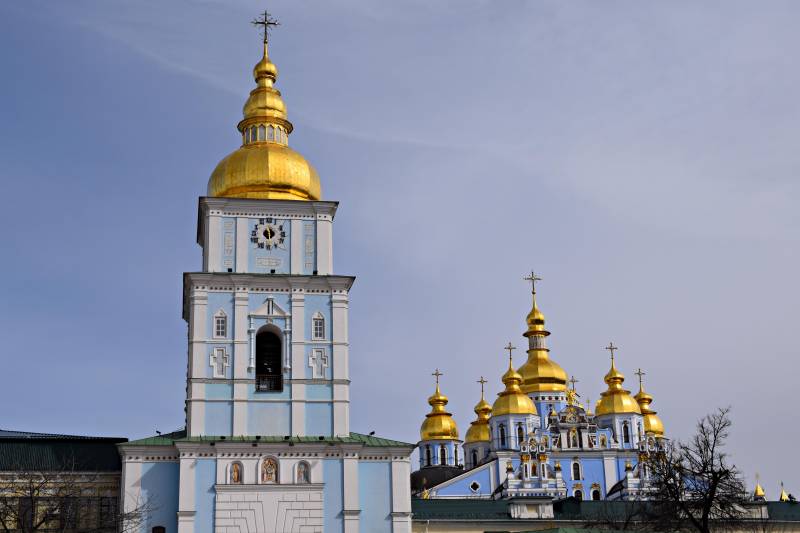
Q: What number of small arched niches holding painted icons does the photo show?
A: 3